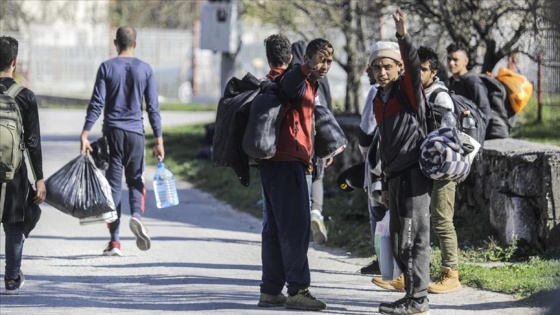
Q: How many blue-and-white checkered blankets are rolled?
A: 1